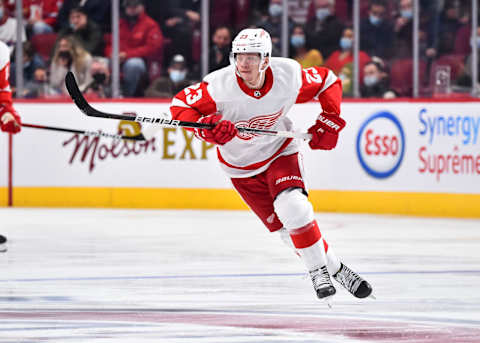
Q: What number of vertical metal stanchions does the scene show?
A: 7